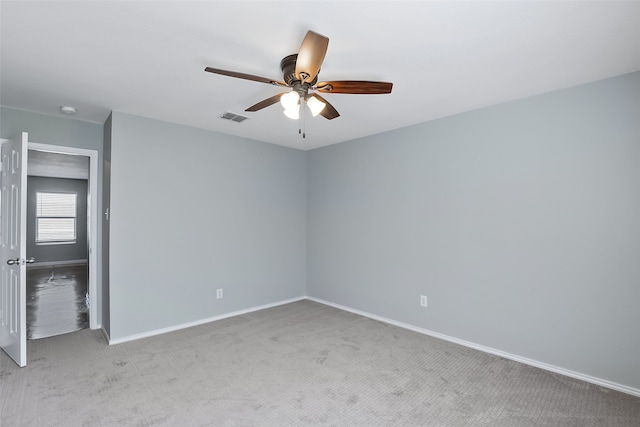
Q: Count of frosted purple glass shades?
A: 0